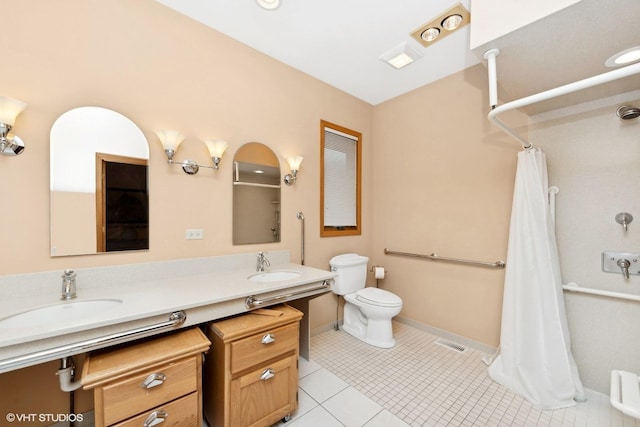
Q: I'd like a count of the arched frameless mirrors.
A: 2